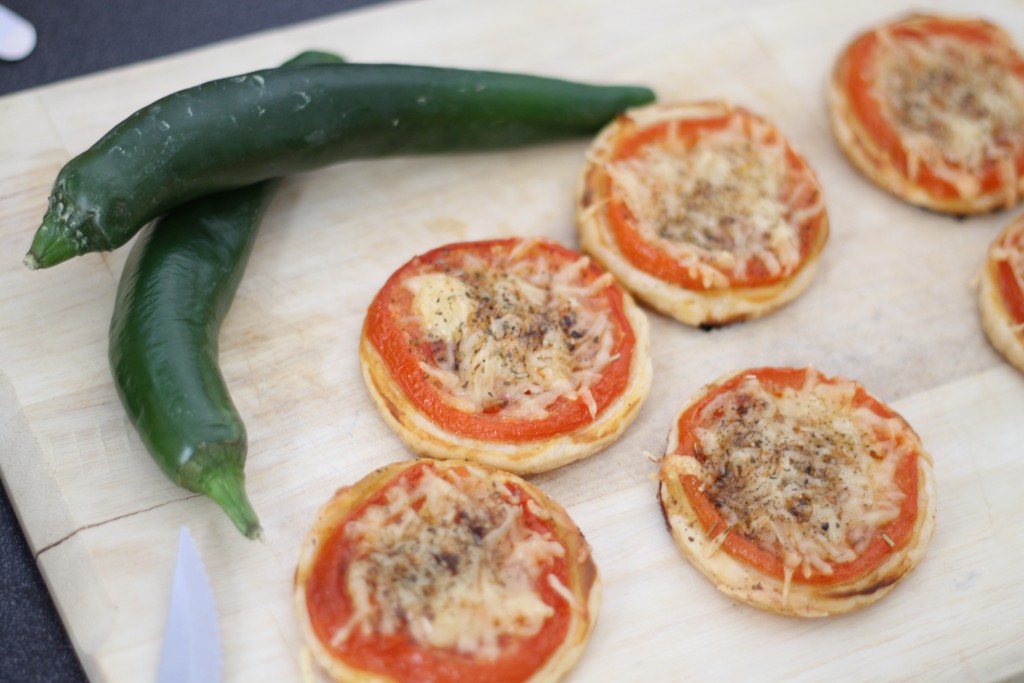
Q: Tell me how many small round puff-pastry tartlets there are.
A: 6